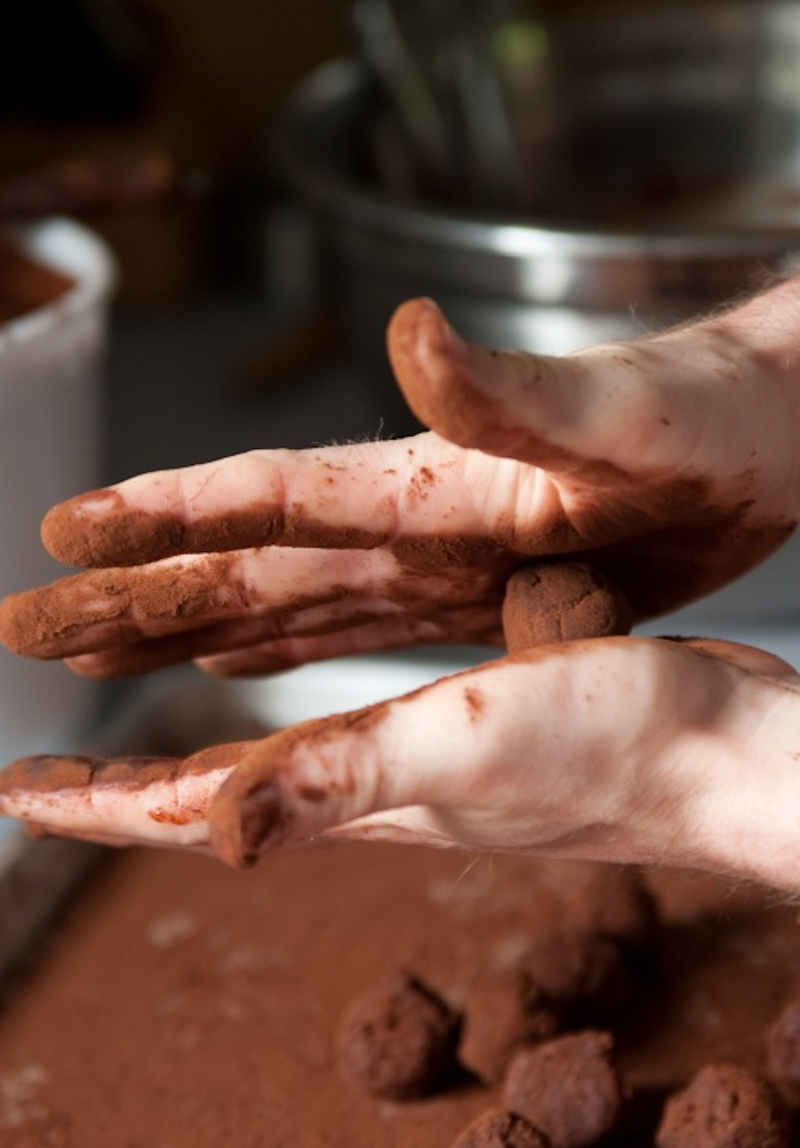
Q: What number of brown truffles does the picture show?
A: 9